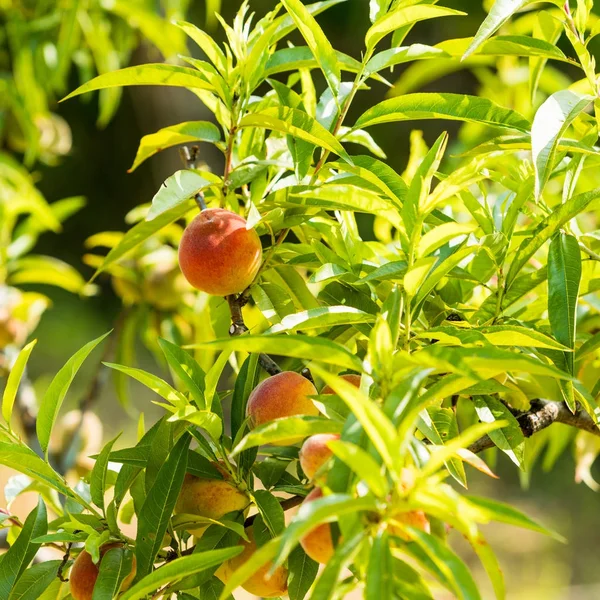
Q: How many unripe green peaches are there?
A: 0